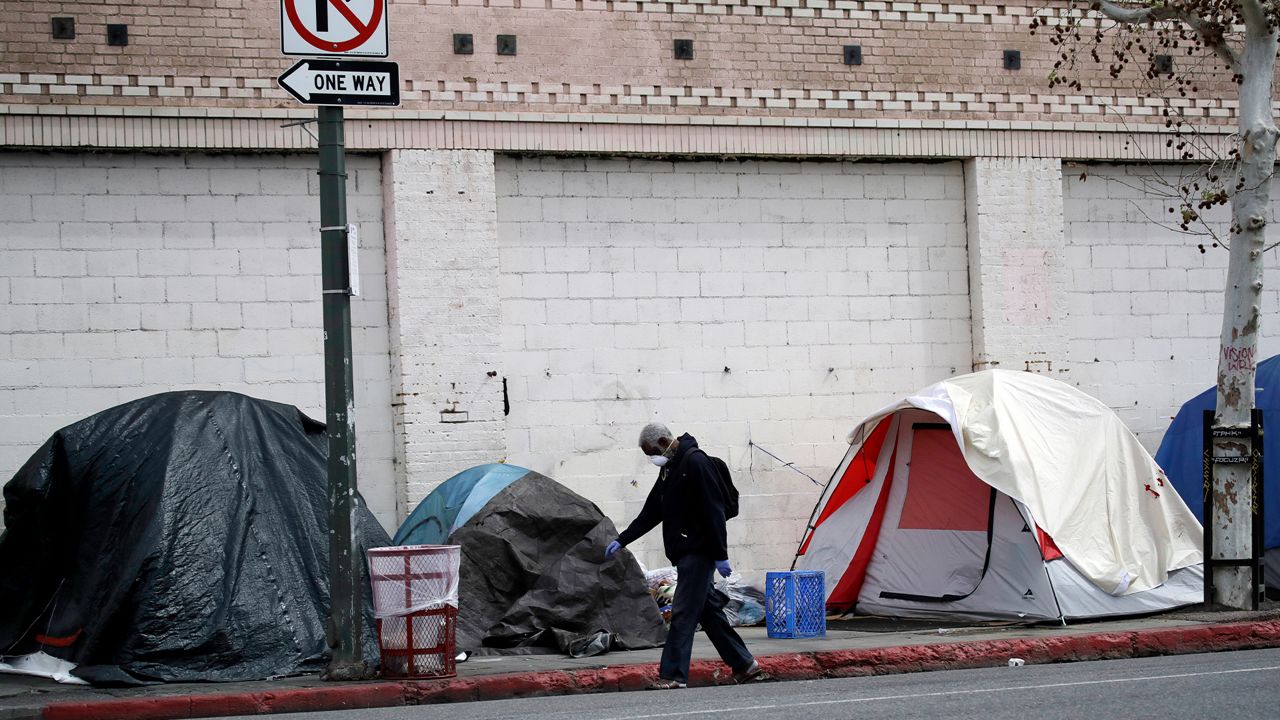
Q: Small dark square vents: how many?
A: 8